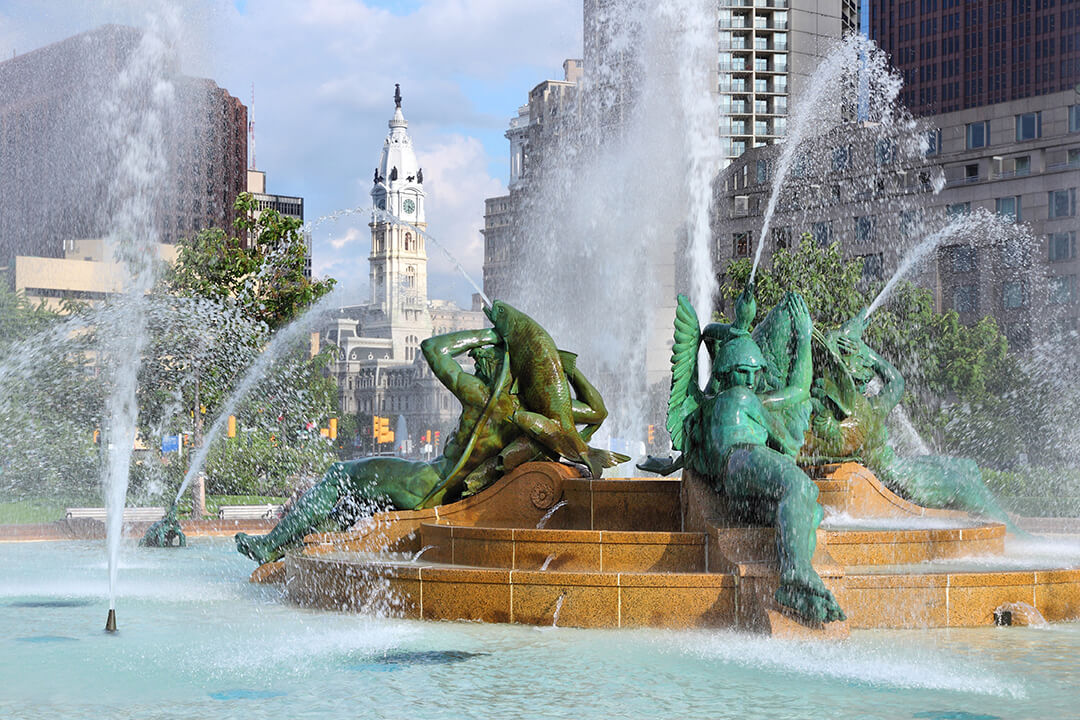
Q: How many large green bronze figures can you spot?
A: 3